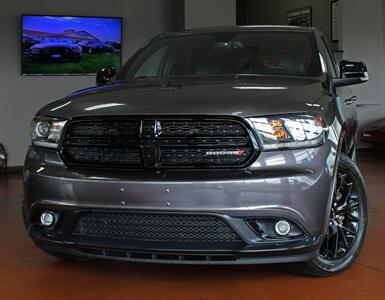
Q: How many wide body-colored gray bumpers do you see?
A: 1